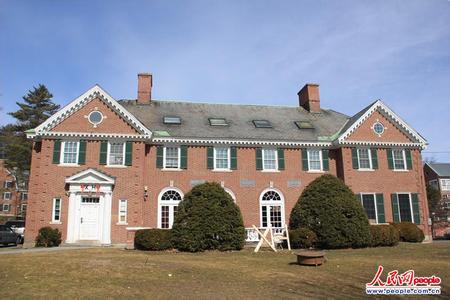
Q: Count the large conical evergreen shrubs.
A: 2